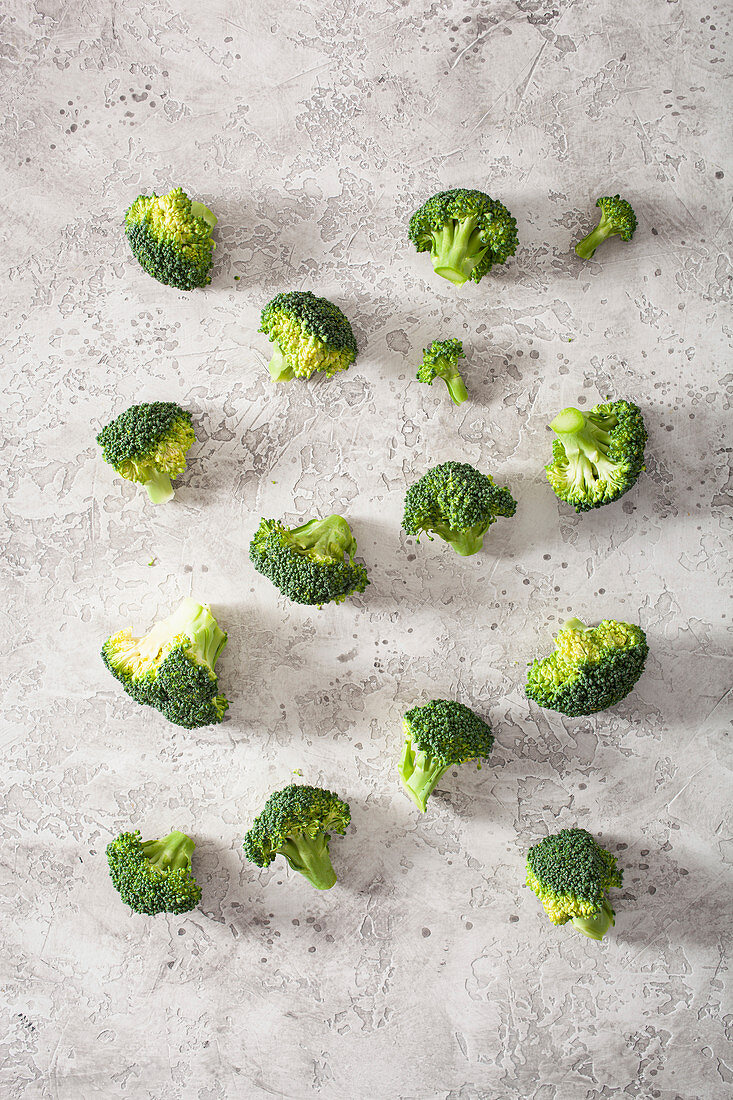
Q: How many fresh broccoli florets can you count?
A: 15